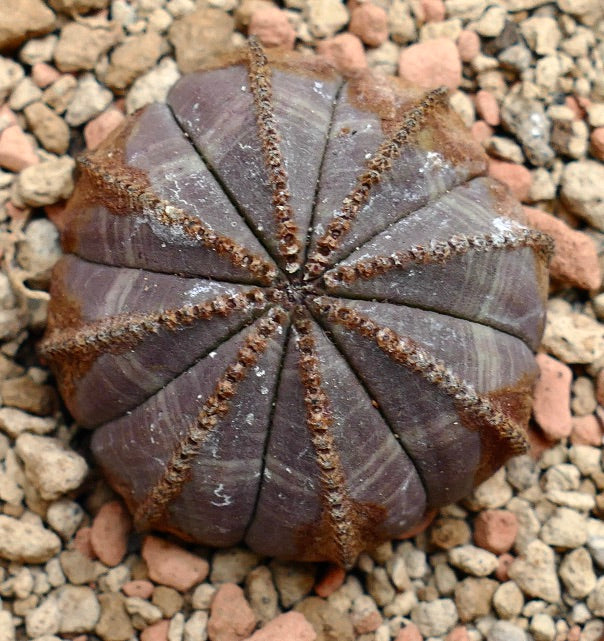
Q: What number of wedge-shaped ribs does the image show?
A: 8